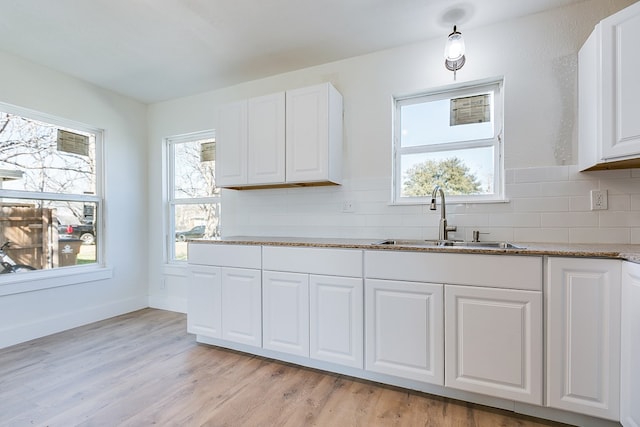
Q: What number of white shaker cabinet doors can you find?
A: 12